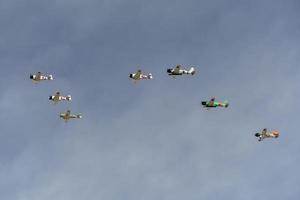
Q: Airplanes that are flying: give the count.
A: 7